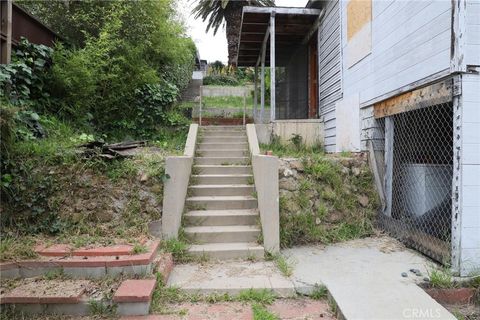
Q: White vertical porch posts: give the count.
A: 3